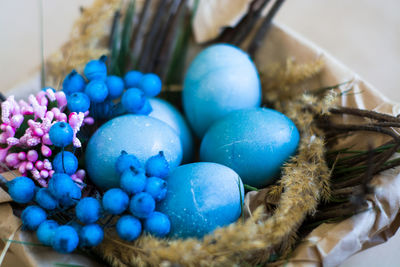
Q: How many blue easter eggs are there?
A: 5